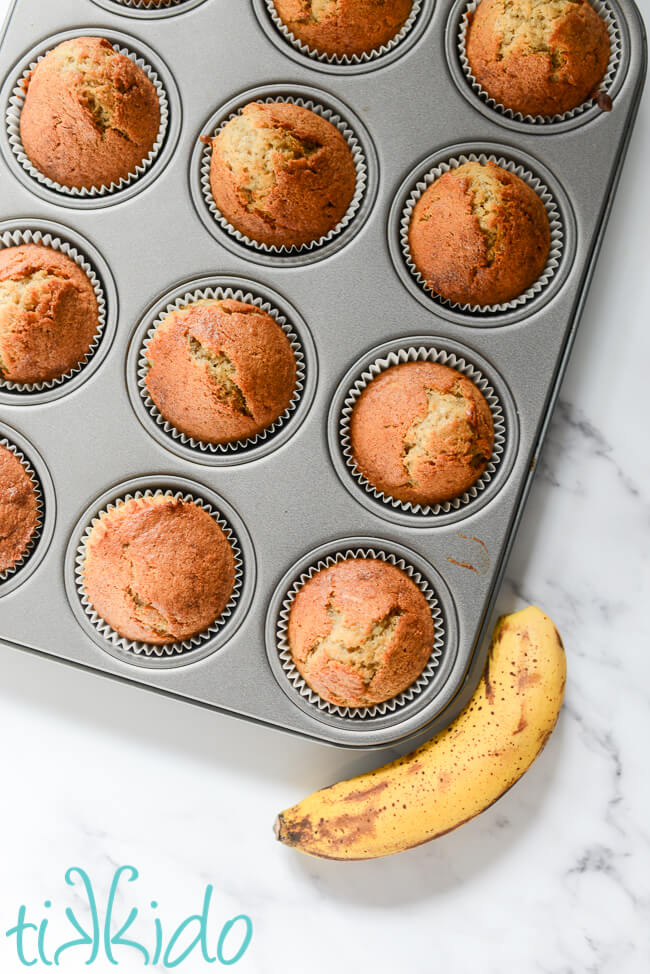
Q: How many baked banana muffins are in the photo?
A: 12